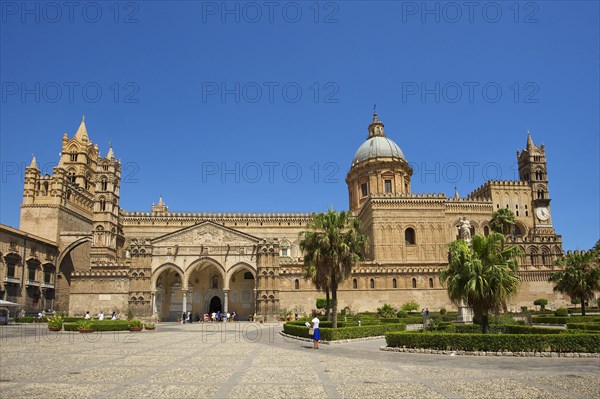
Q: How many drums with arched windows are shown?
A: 1